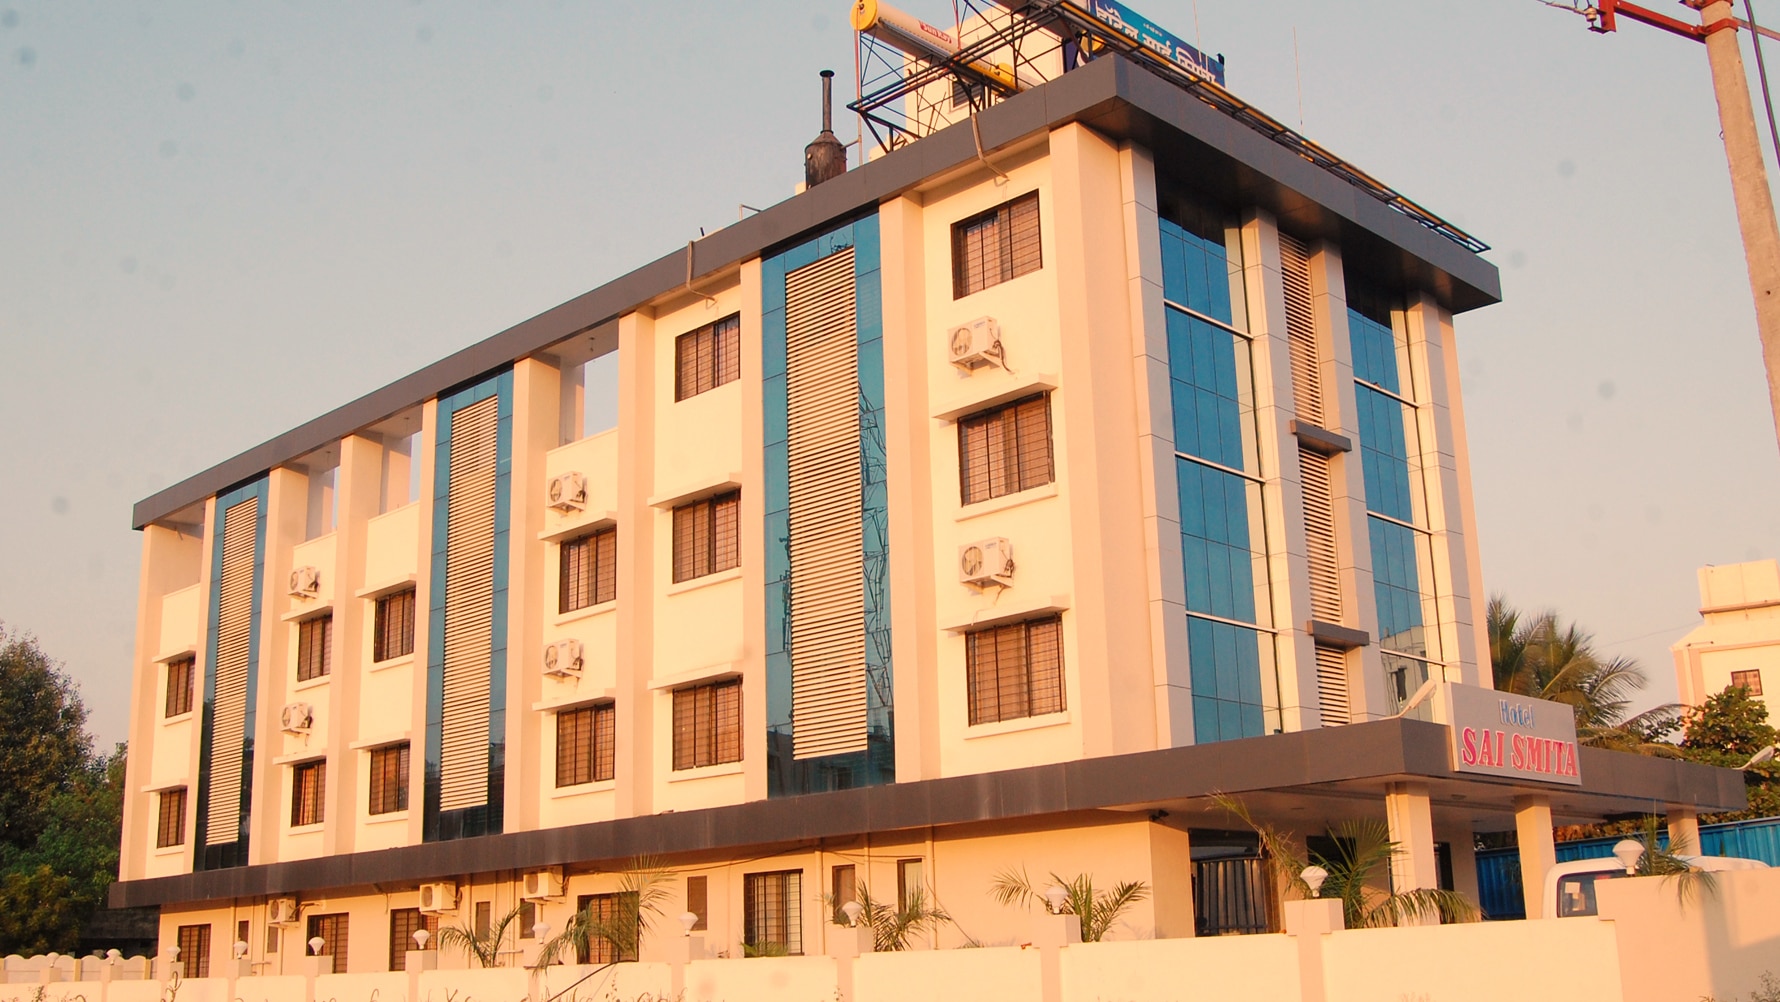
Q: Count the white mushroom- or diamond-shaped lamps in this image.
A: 12